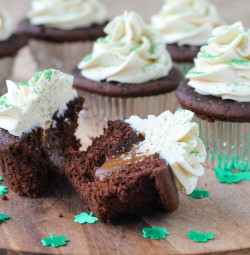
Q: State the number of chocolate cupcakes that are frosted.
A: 6